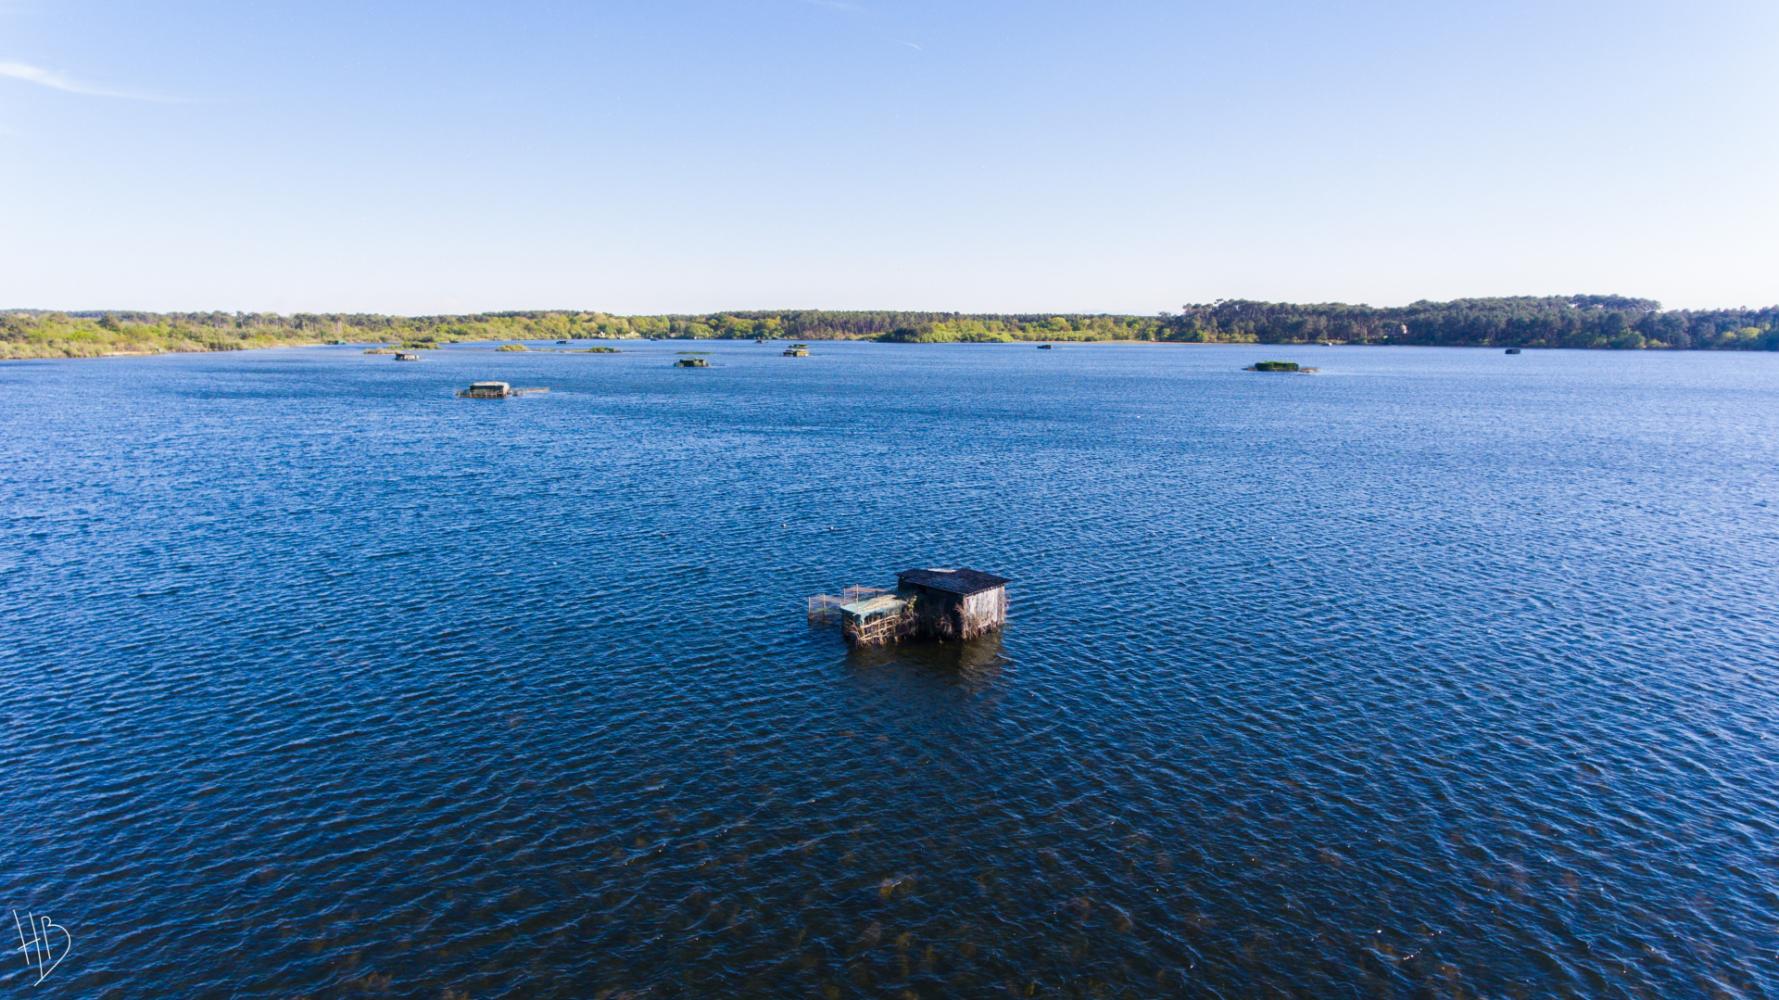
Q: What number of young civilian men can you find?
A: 0